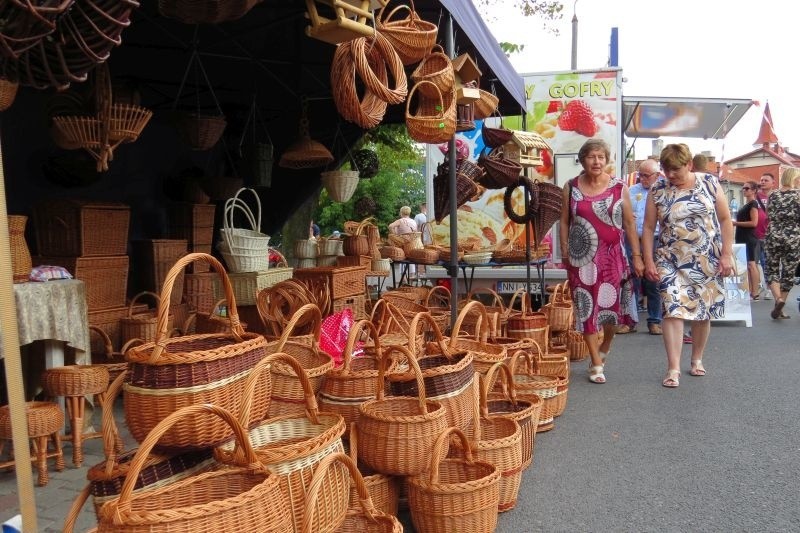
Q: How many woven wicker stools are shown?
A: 2